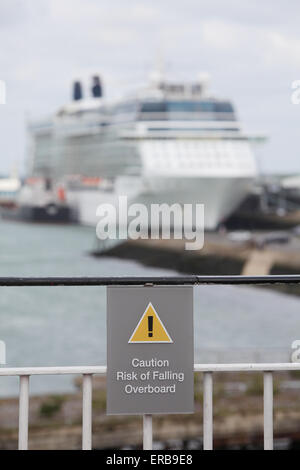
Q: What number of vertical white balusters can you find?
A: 5